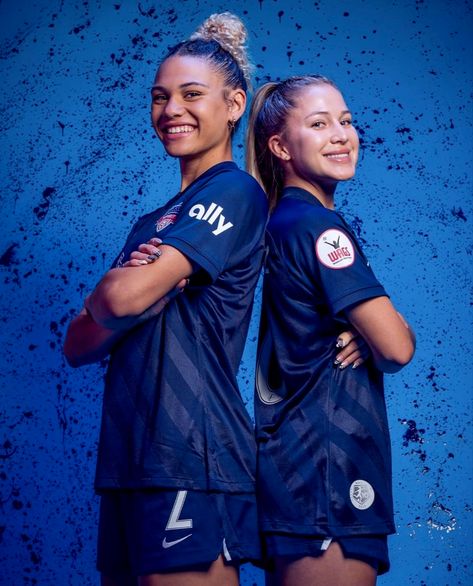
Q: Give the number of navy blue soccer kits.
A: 2